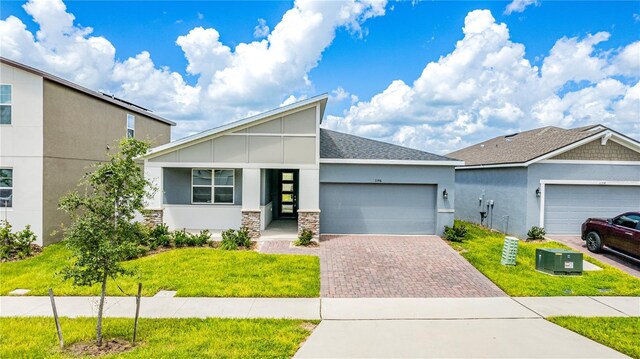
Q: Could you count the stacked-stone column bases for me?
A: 3